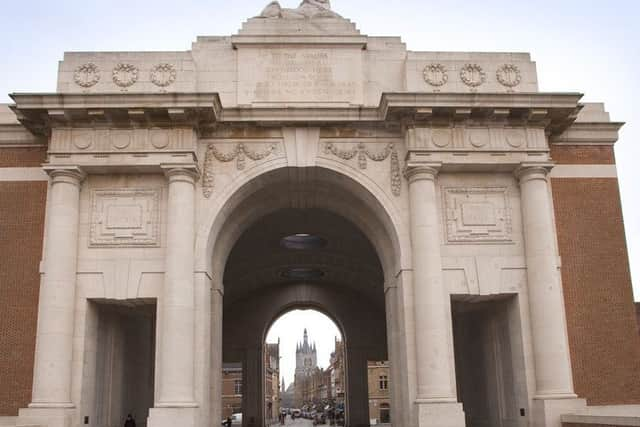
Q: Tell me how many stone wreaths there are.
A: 6